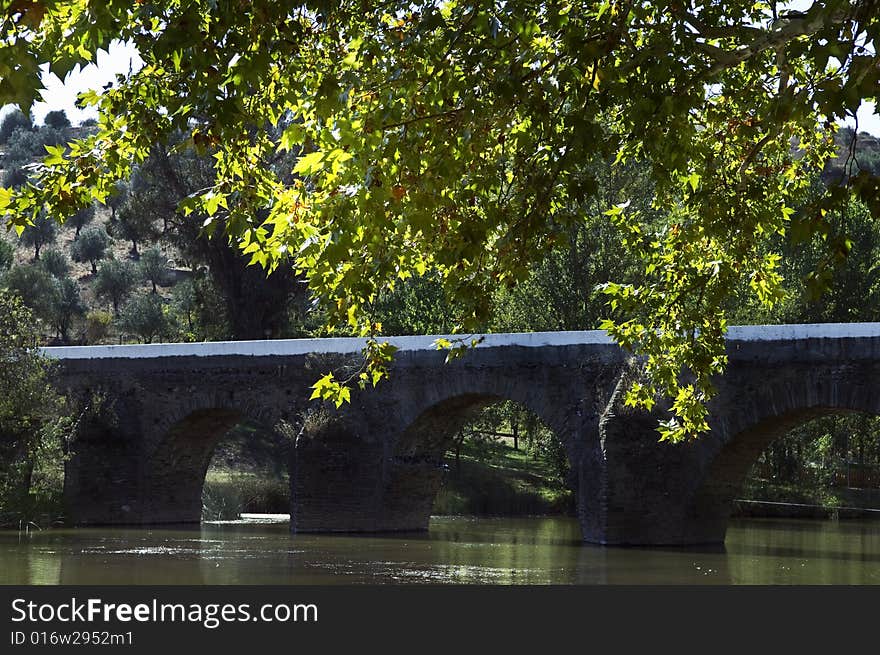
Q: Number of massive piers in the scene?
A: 3